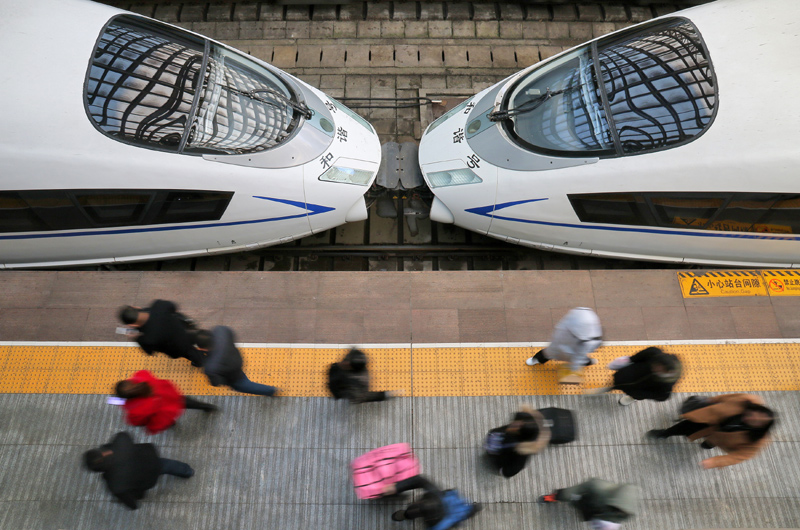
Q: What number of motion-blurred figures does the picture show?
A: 11